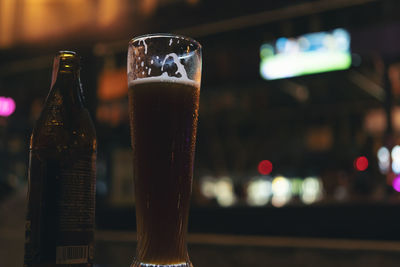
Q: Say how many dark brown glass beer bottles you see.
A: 1